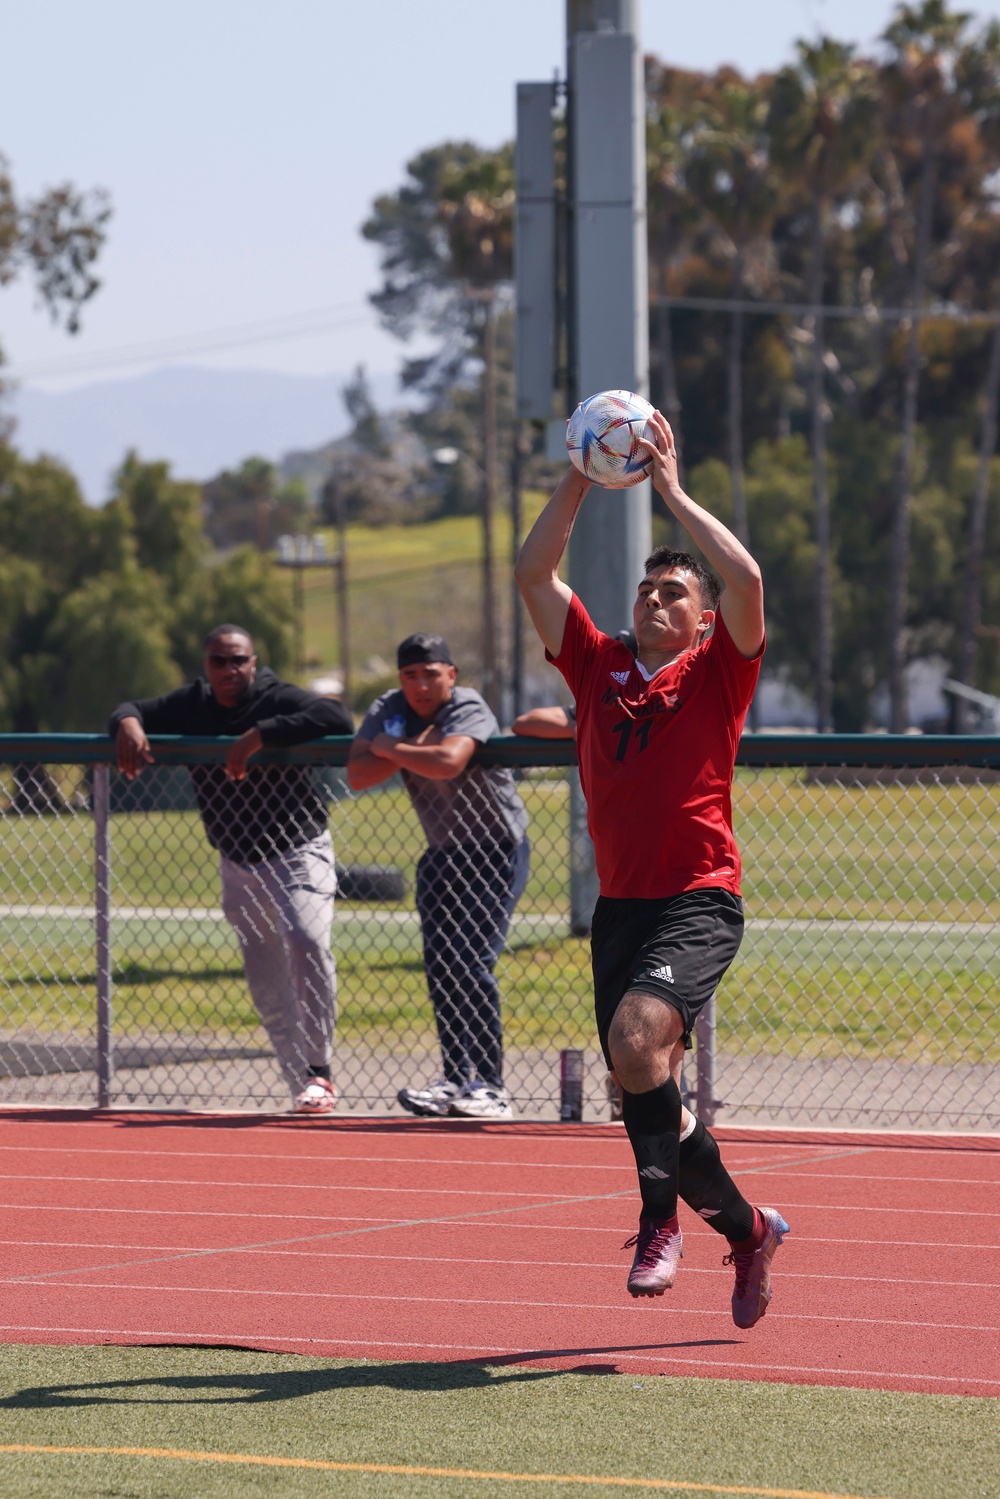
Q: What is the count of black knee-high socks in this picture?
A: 2